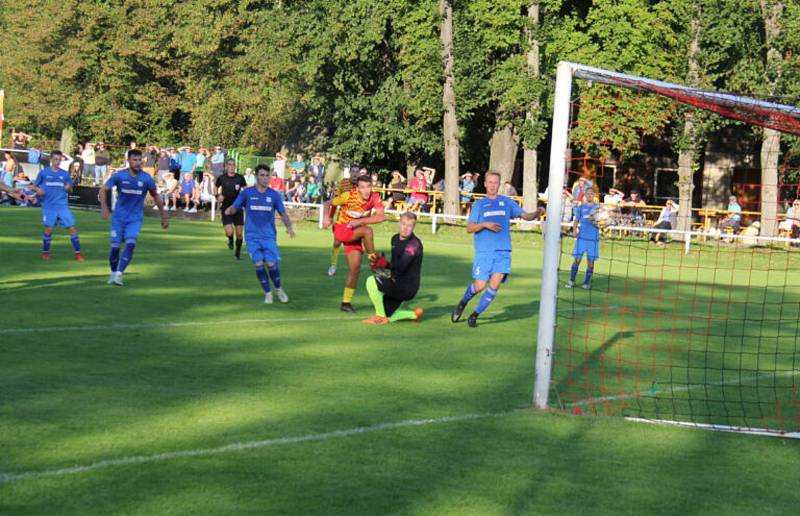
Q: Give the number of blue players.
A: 5